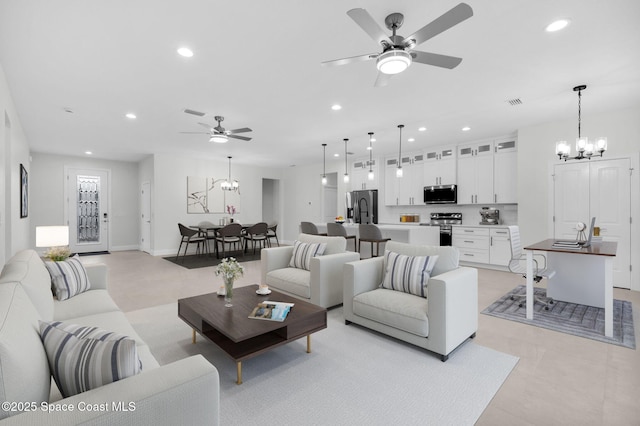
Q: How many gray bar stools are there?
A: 3